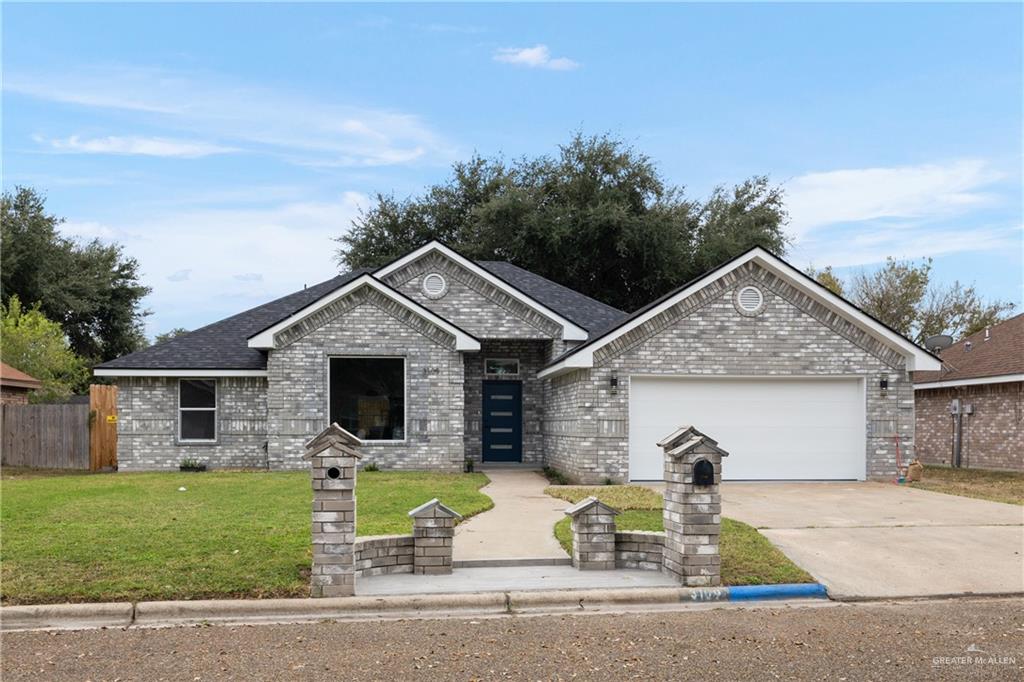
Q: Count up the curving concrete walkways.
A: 1